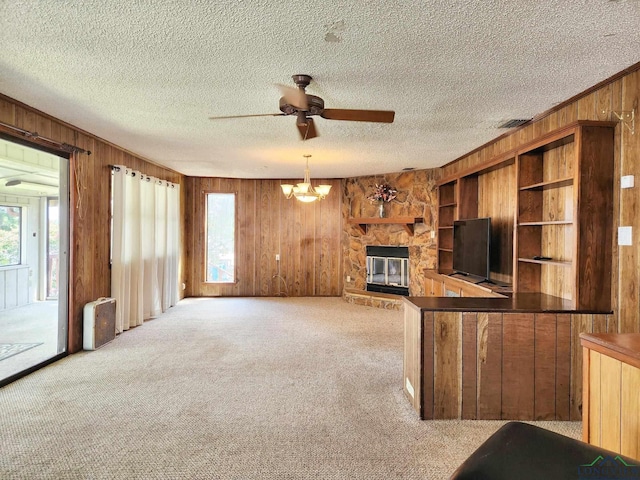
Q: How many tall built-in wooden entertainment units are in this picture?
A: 1